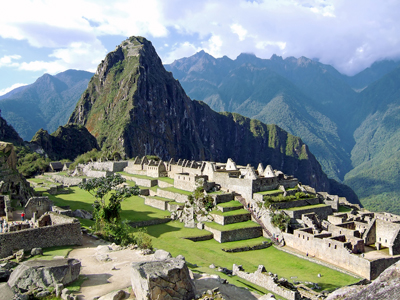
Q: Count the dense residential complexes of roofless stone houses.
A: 2